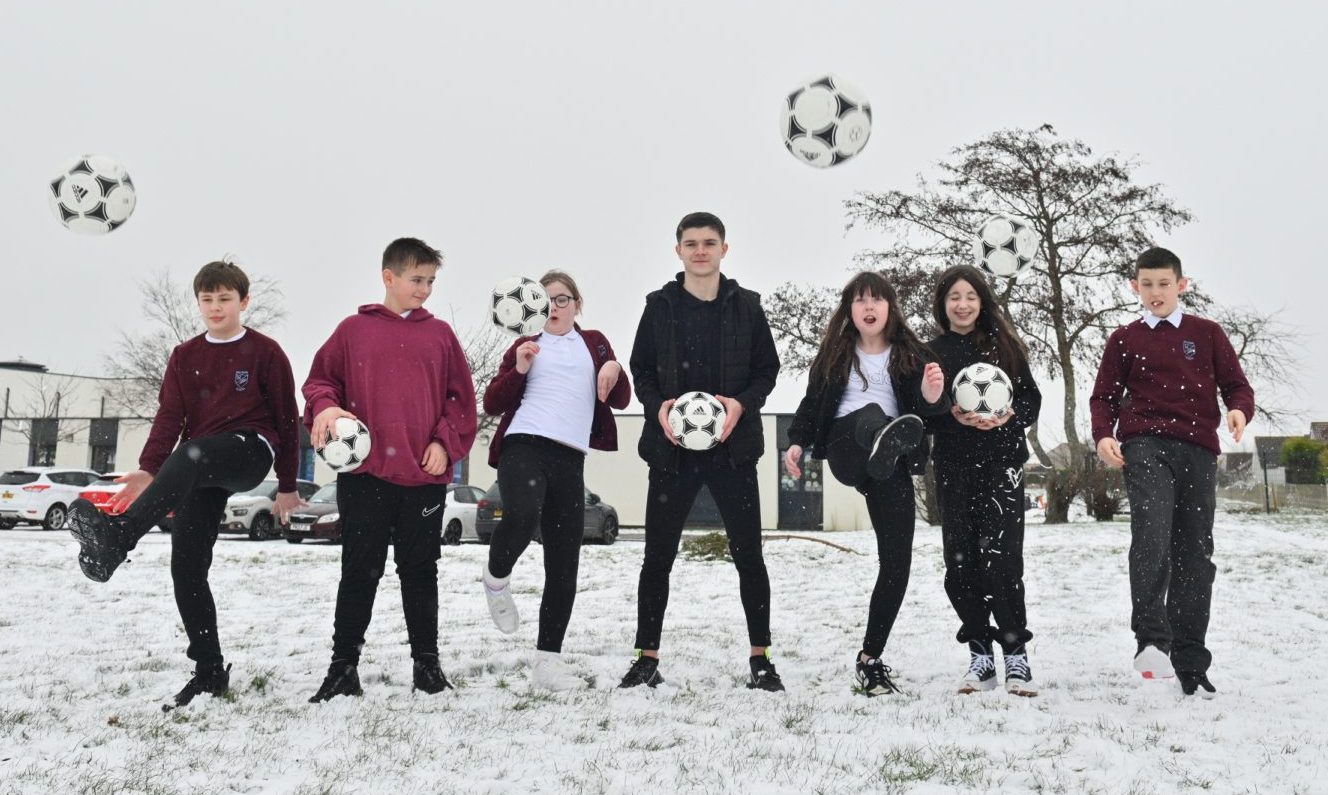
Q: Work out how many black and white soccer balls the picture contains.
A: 7